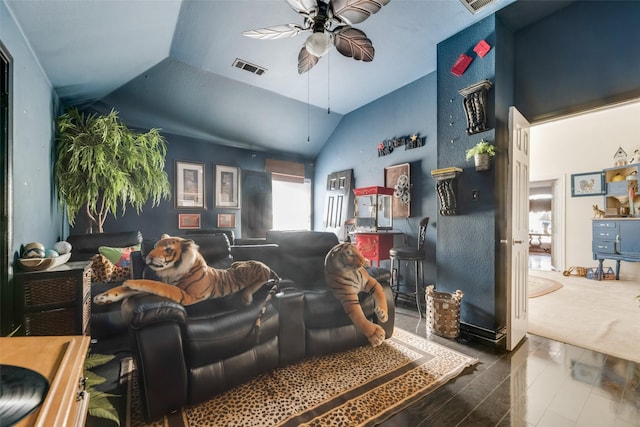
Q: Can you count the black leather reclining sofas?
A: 2